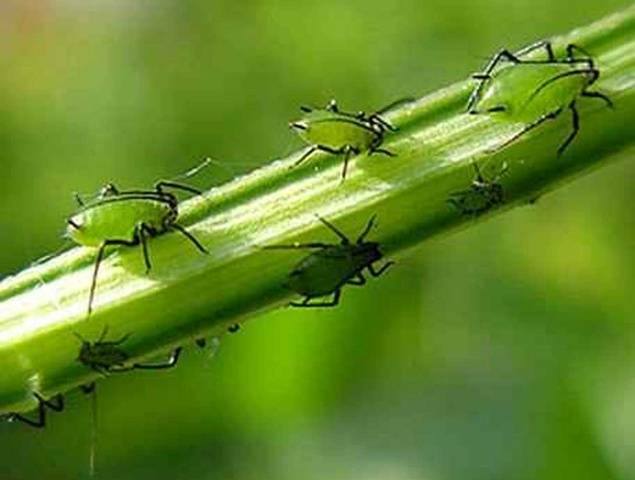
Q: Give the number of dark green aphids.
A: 3